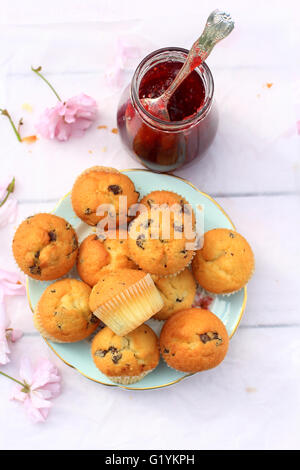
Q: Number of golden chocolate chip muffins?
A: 11